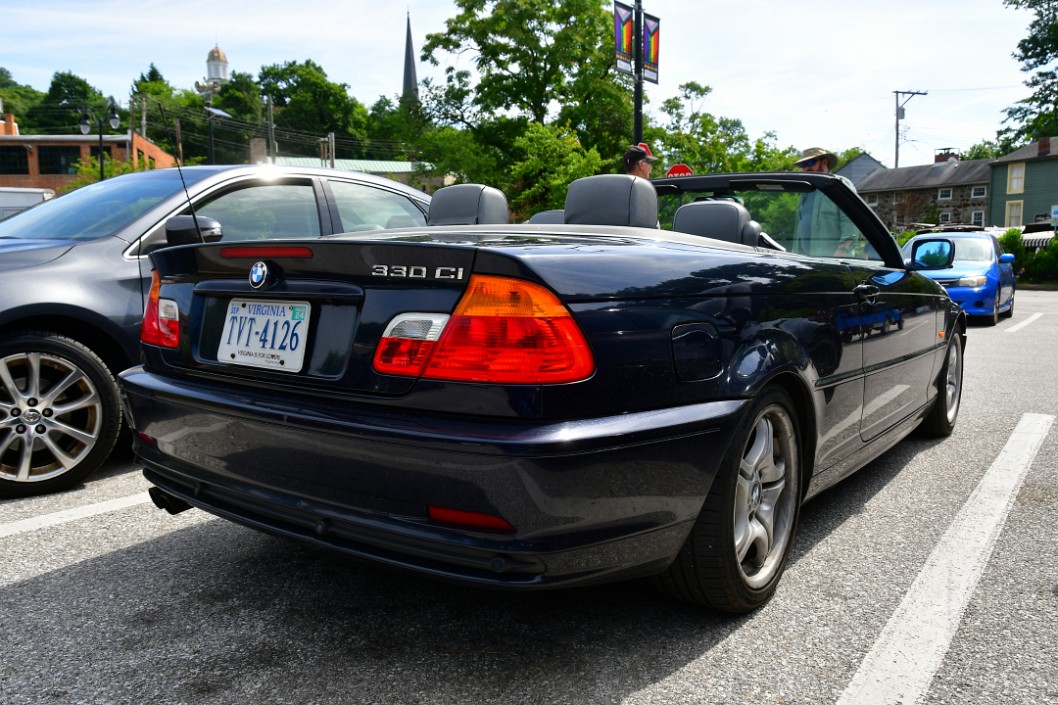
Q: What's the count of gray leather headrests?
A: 4